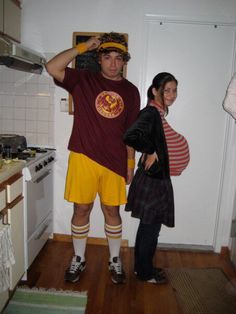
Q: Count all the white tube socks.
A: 2